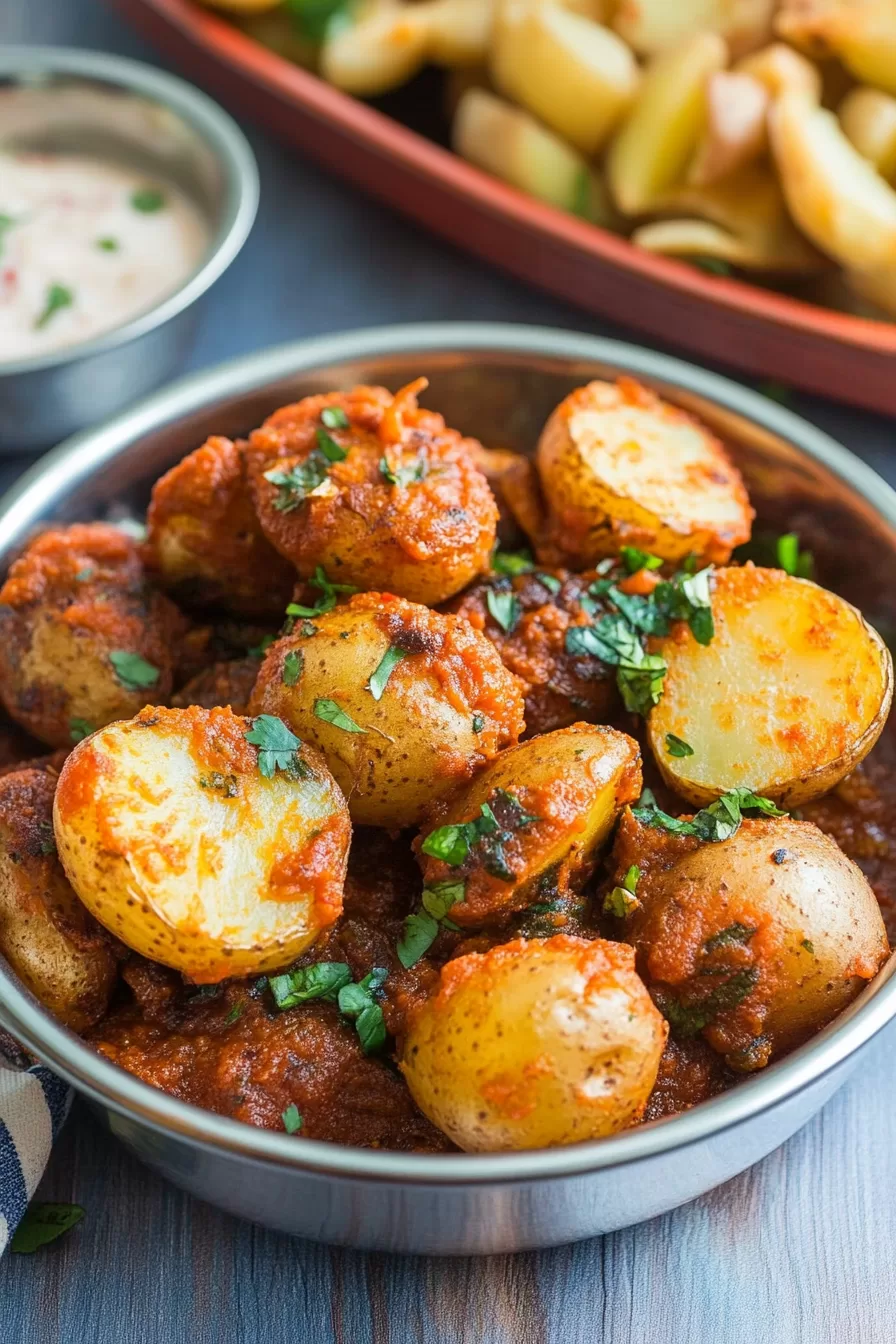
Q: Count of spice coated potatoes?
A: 11